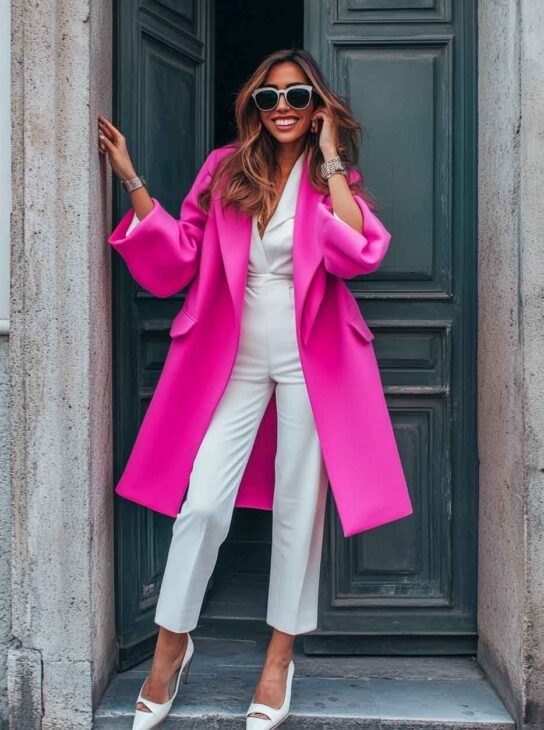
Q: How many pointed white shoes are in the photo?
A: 2